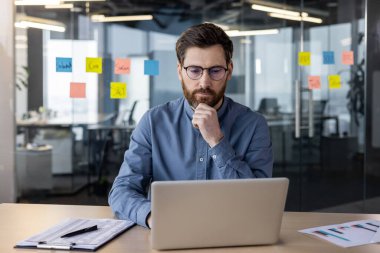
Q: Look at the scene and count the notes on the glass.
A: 11